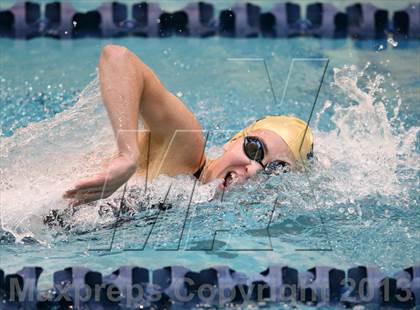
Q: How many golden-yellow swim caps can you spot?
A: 1